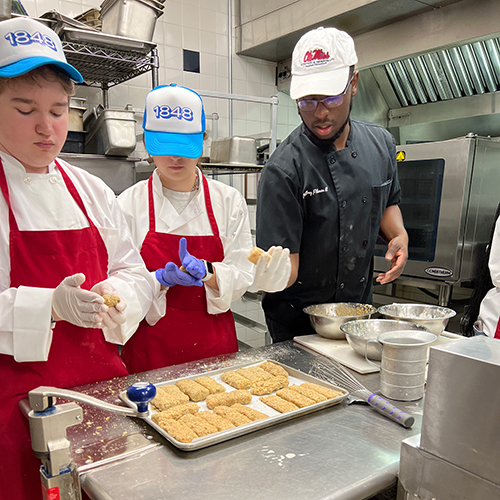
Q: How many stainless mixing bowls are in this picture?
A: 3